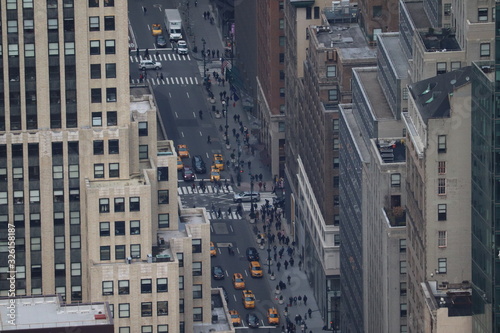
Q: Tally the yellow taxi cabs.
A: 11